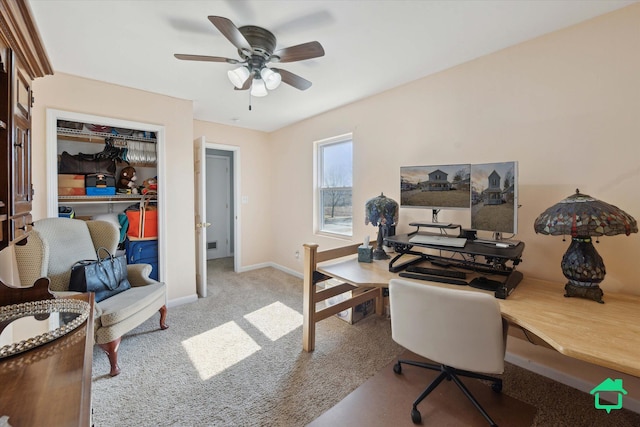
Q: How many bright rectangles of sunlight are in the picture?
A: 2